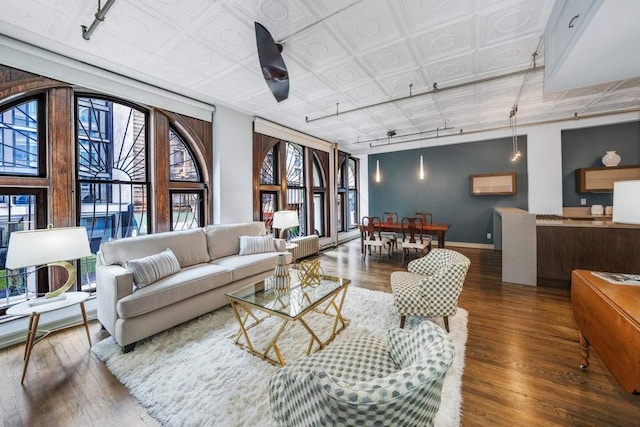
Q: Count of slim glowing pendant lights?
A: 2